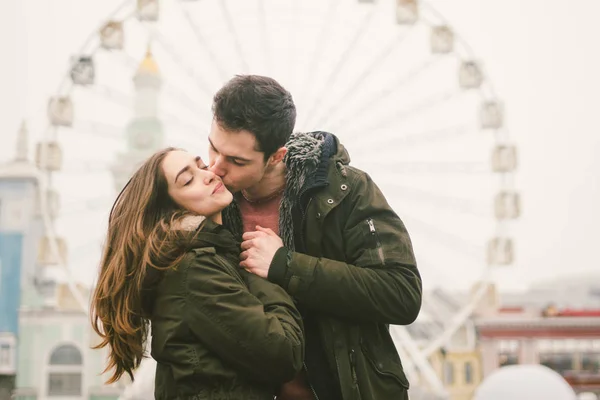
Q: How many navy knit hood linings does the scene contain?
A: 1